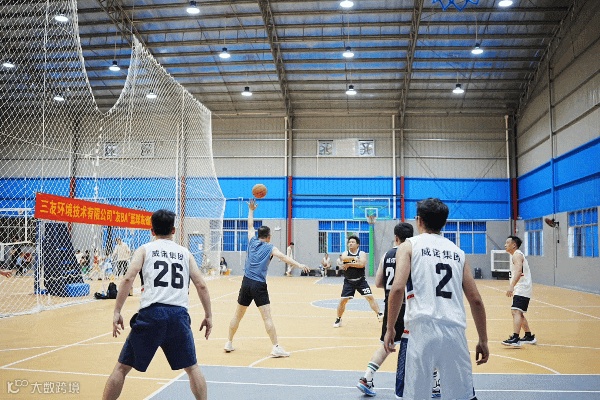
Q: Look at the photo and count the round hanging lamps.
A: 14